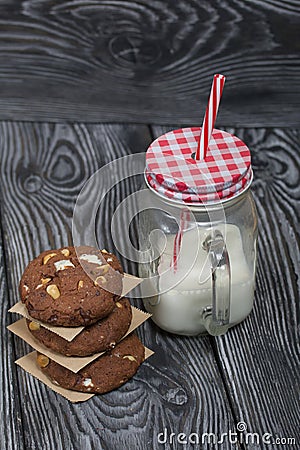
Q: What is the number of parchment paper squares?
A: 3